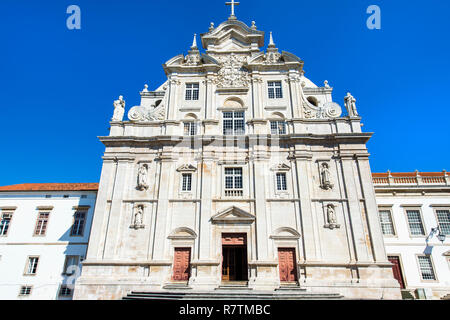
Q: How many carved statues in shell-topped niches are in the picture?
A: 4